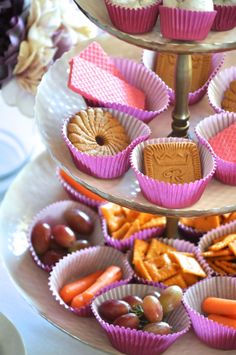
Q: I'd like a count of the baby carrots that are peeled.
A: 5